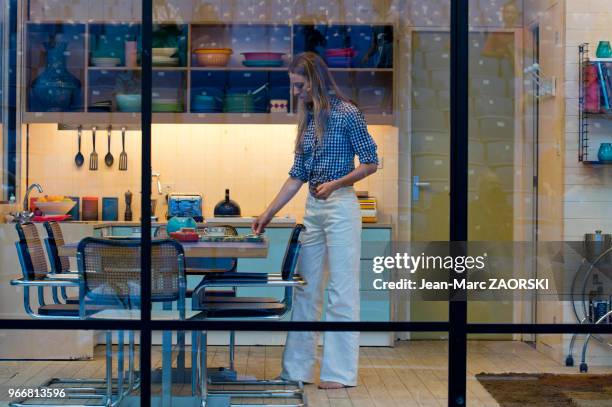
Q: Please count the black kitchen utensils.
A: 4